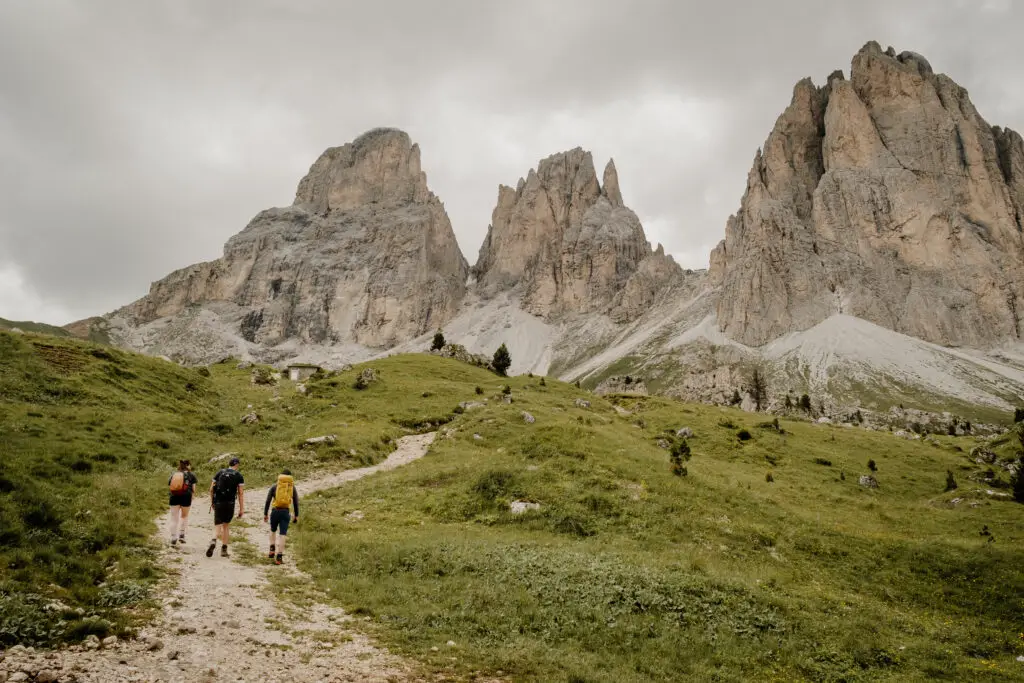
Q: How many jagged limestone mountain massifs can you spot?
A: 3